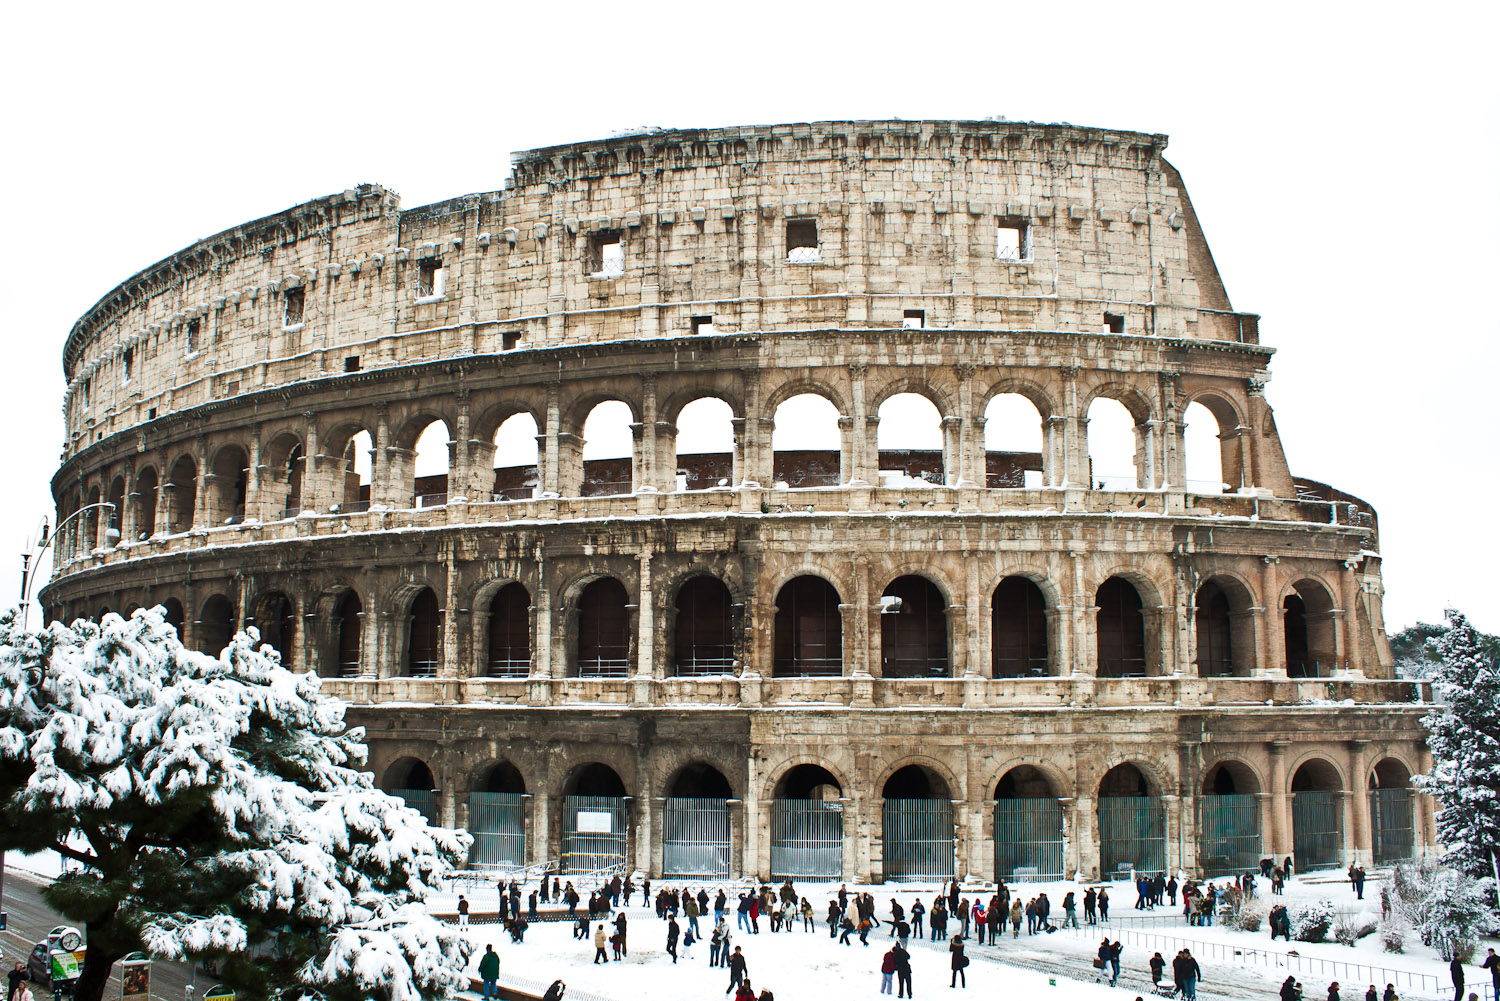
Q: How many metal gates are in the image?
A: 11